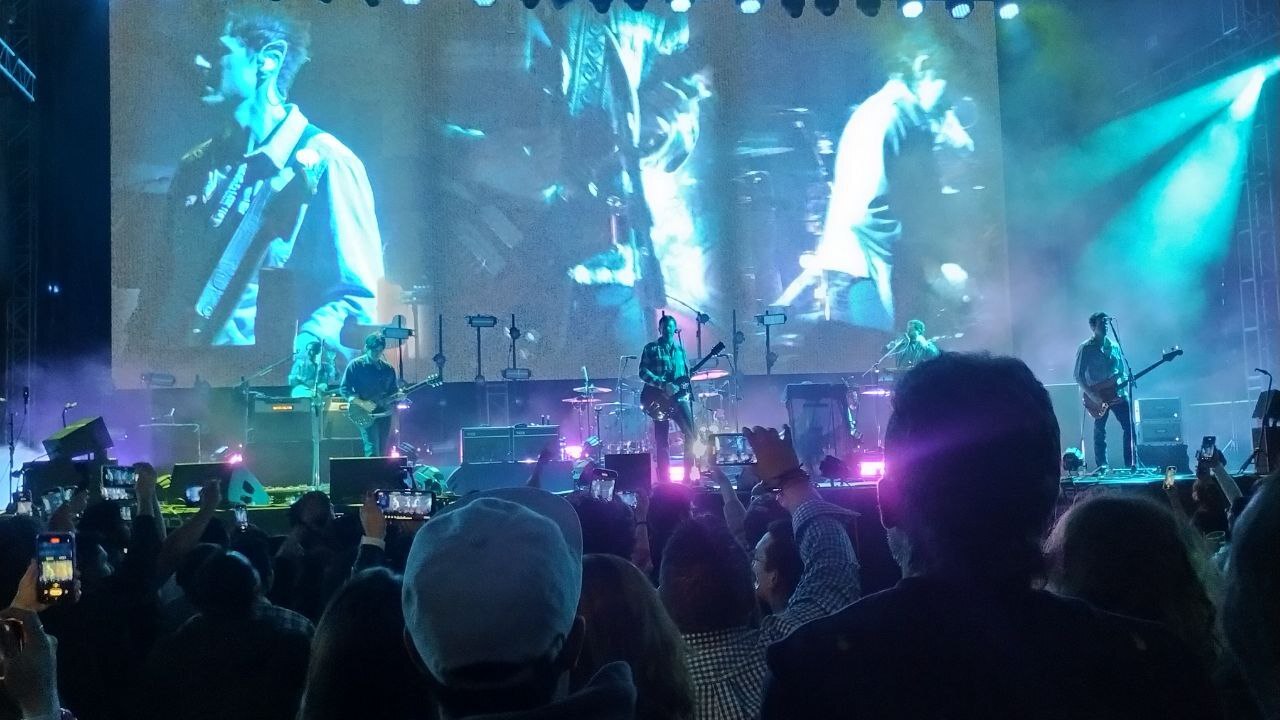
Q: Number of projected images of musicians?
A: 3